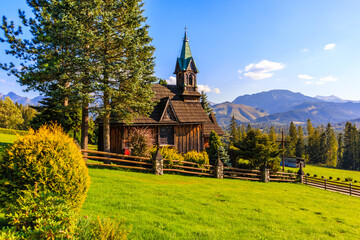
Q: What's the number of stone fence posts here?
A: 4